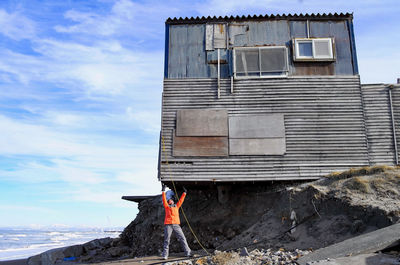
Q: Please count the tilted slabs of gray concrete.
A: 1